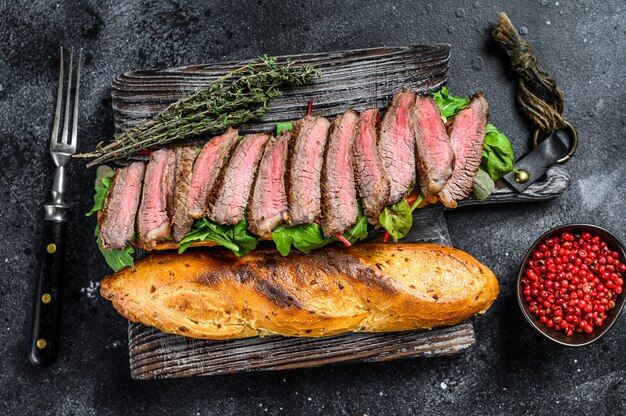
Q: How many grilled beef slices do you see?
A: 12